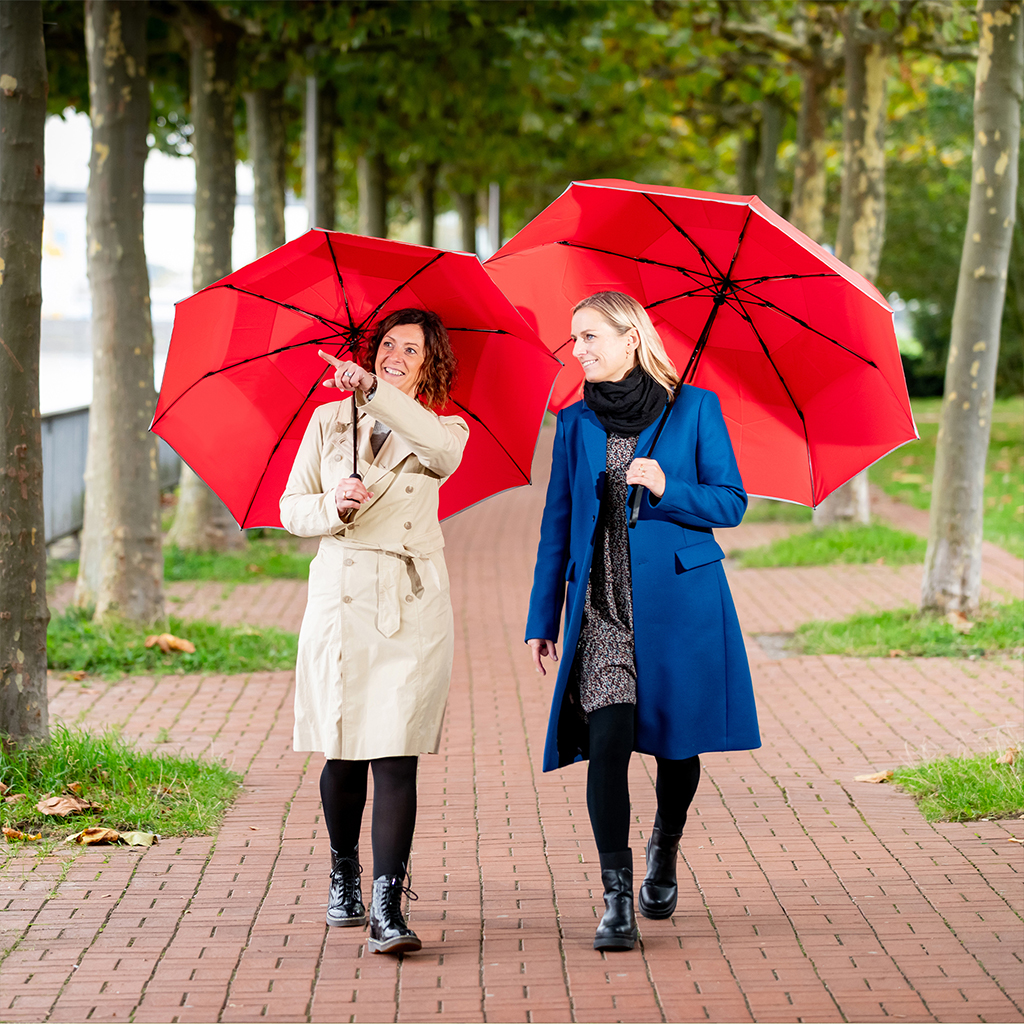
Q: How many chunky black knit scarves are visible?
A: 1